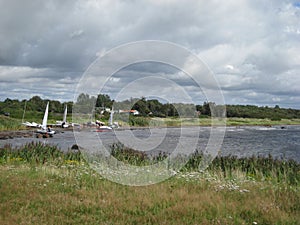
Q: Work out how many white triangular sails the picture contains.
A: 3